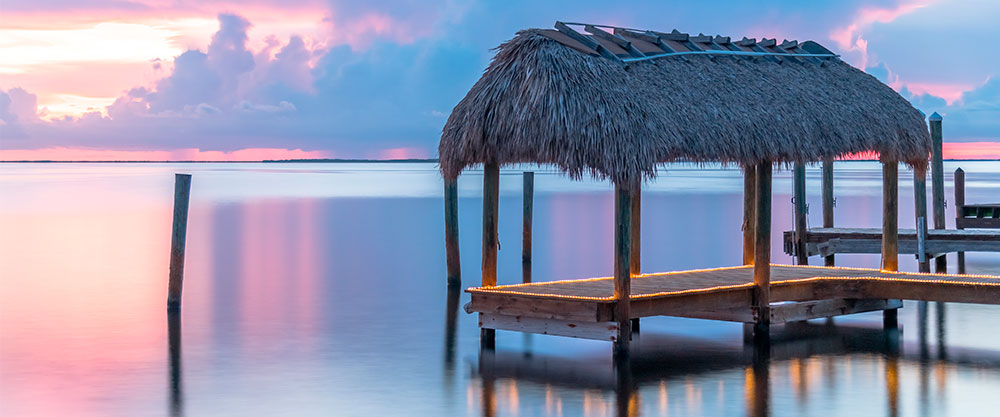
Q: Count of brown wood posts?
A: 14